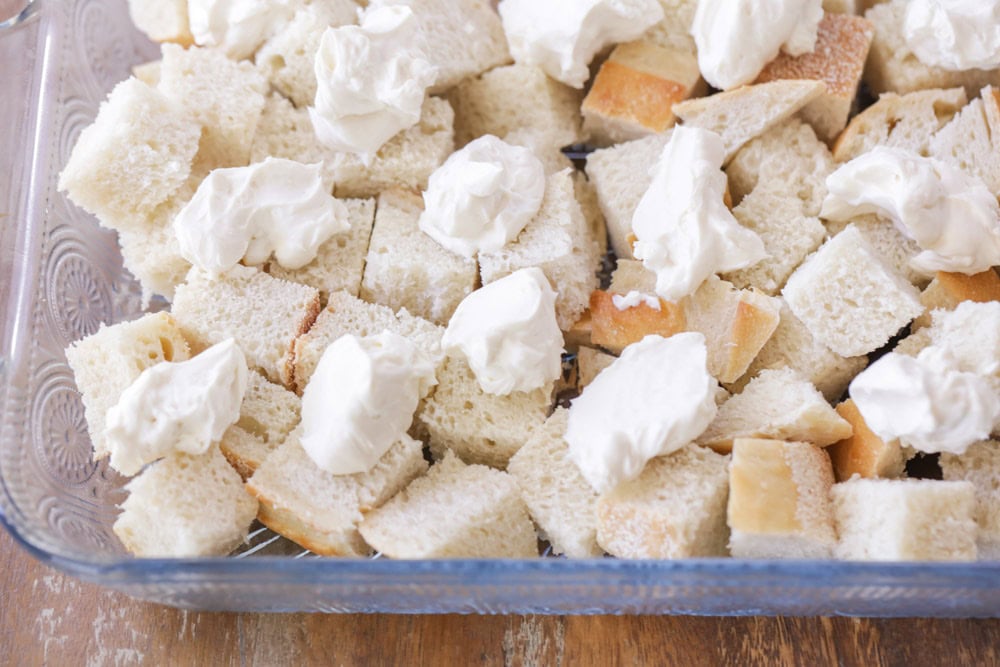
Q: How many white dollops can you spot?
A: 14